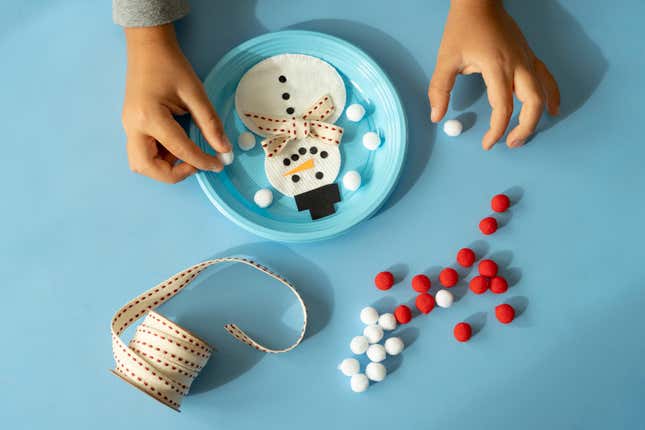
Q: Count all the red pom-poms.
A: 13